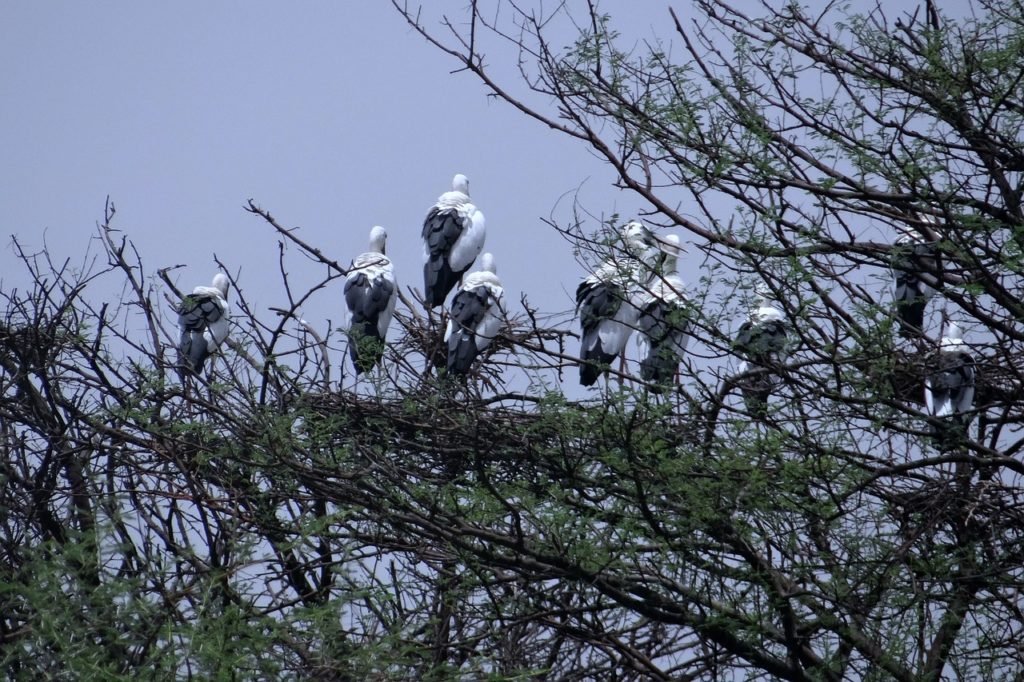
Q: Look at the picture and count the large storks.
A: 9